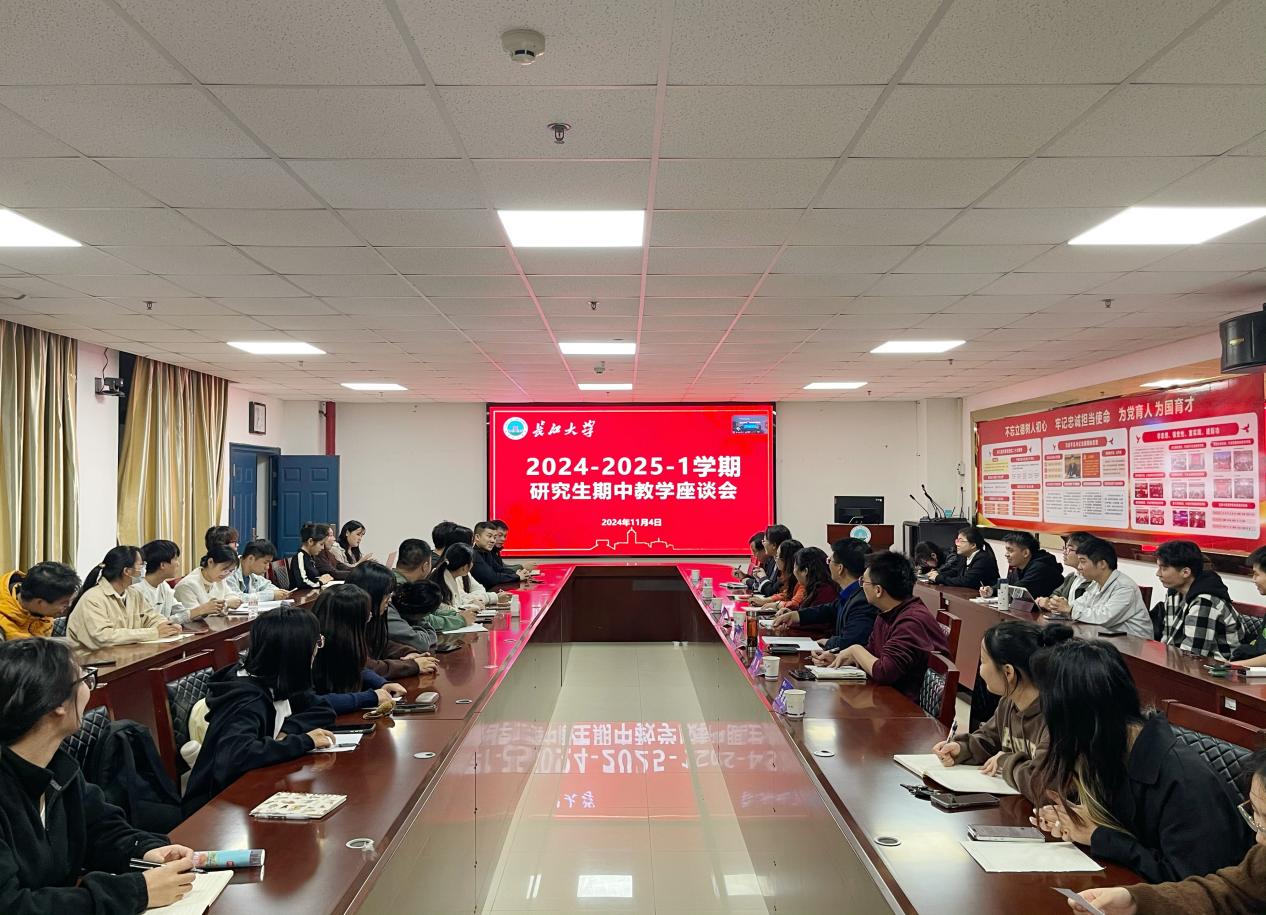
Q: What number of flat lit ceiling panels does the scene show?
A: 9